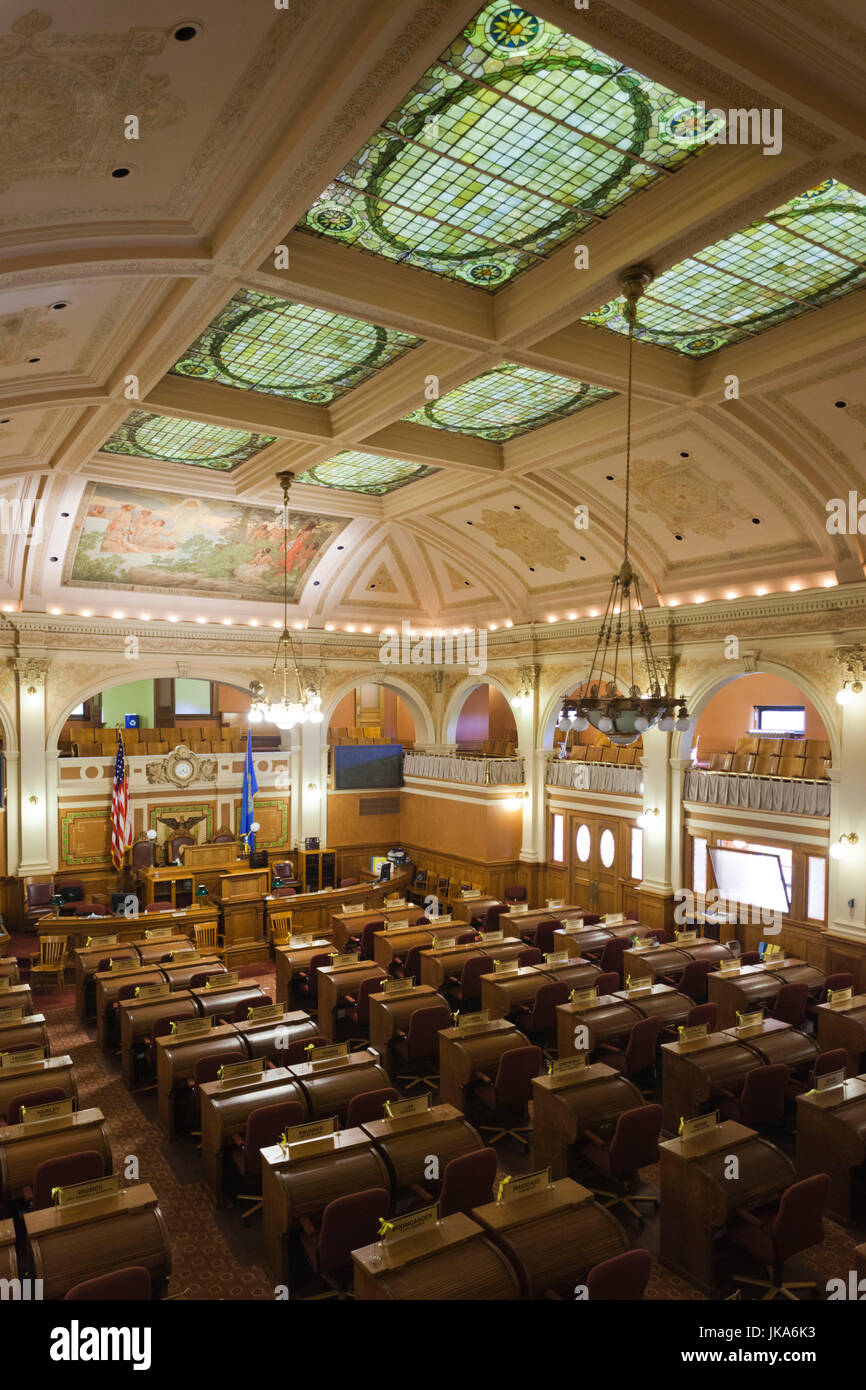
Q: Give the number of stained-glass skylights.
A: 6